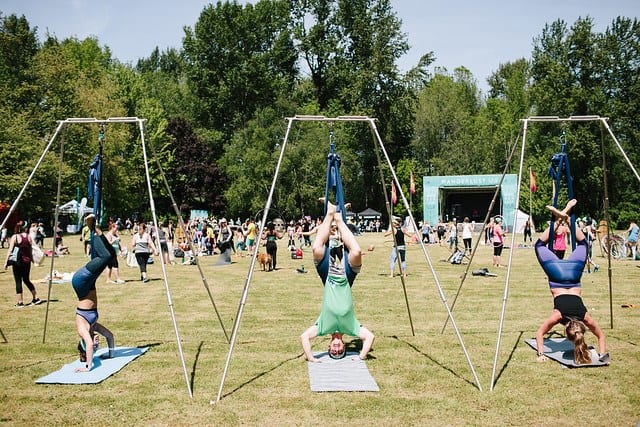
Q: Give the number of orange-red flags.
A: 3